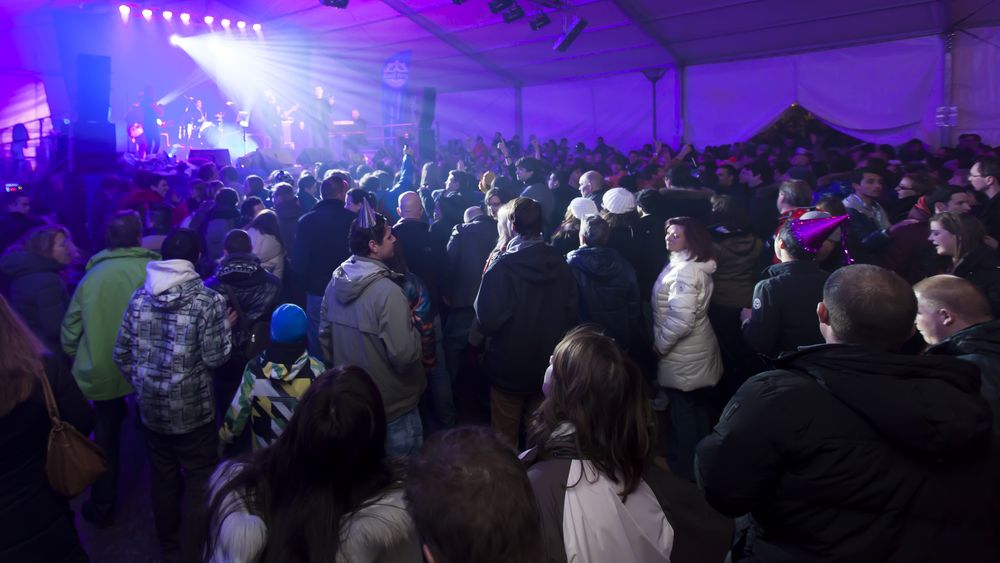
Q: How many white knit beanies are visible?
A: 2